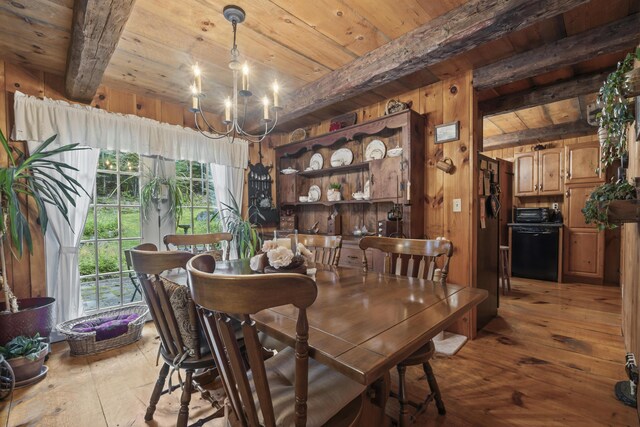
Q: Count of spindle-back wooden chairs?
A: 5